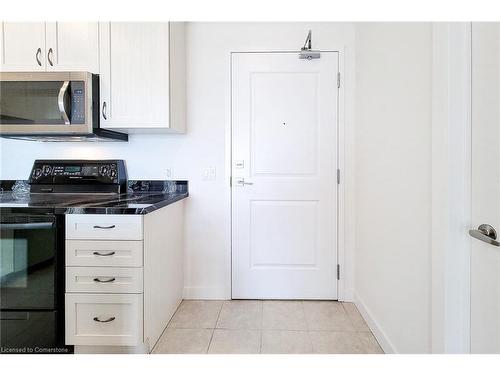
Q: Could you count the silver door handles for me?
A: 2